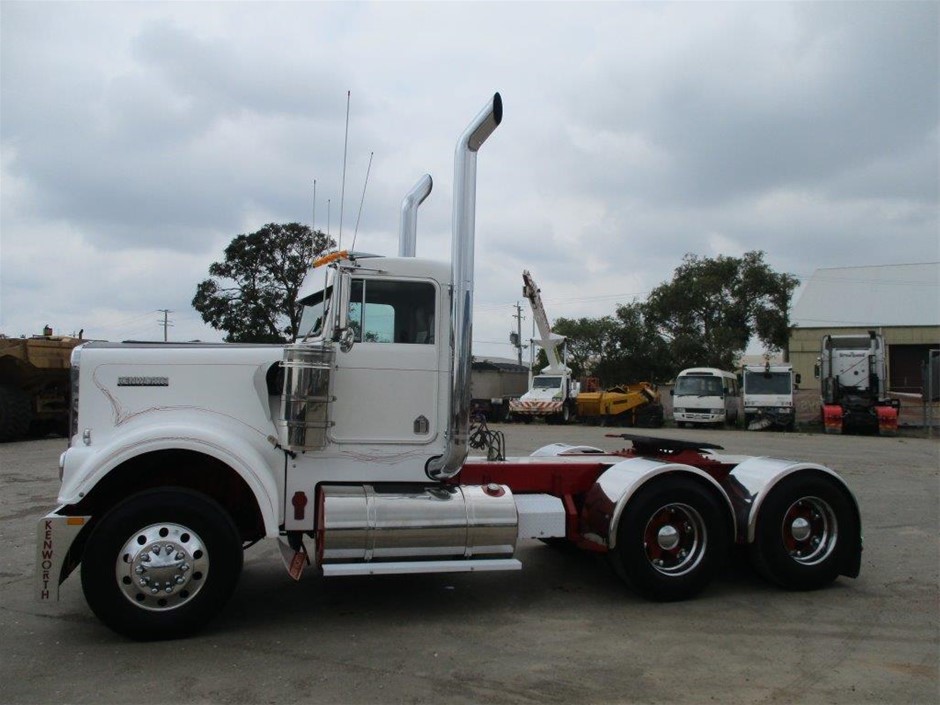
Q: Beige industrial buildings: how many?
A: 1